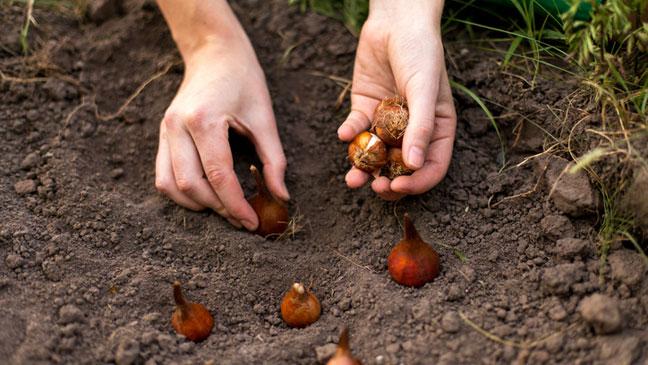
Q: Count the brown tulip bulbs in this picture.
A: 8